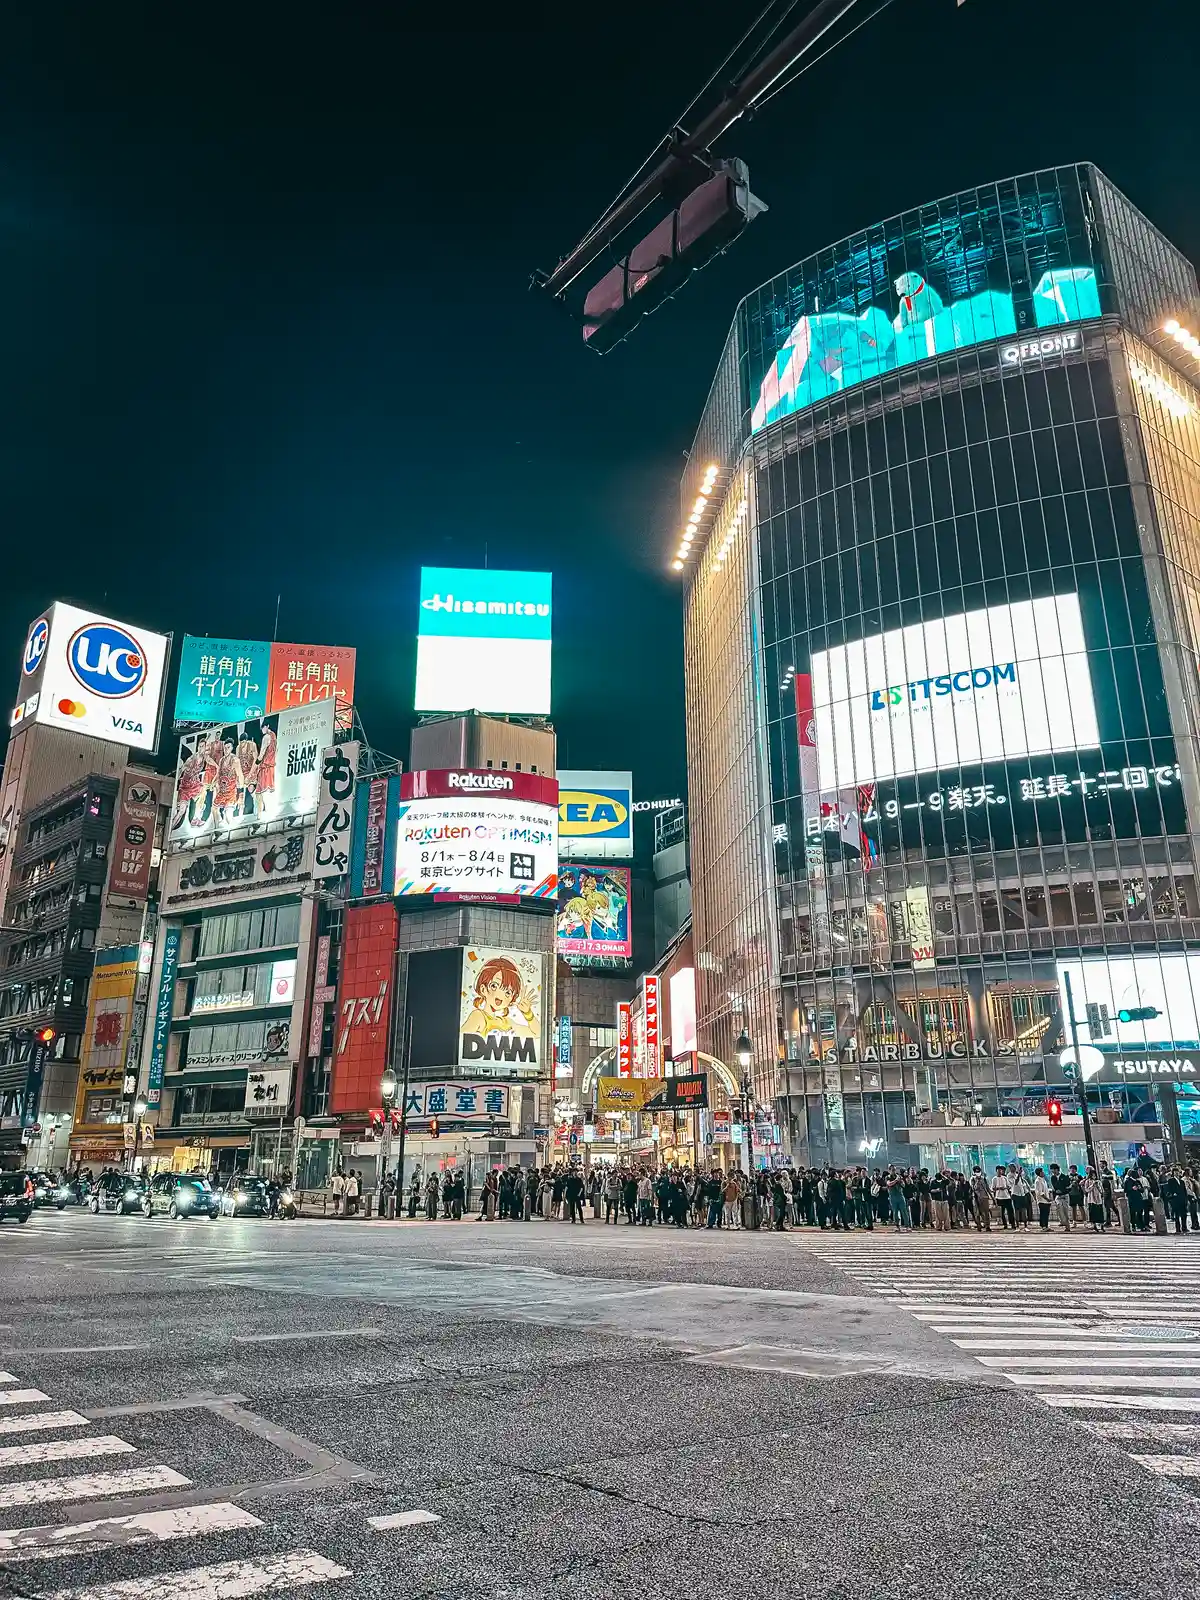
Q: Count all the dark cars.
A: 5